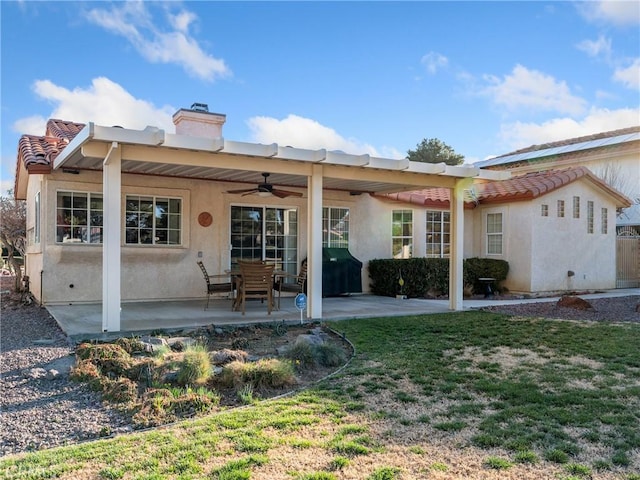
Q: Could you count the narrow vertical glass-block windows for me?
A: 5